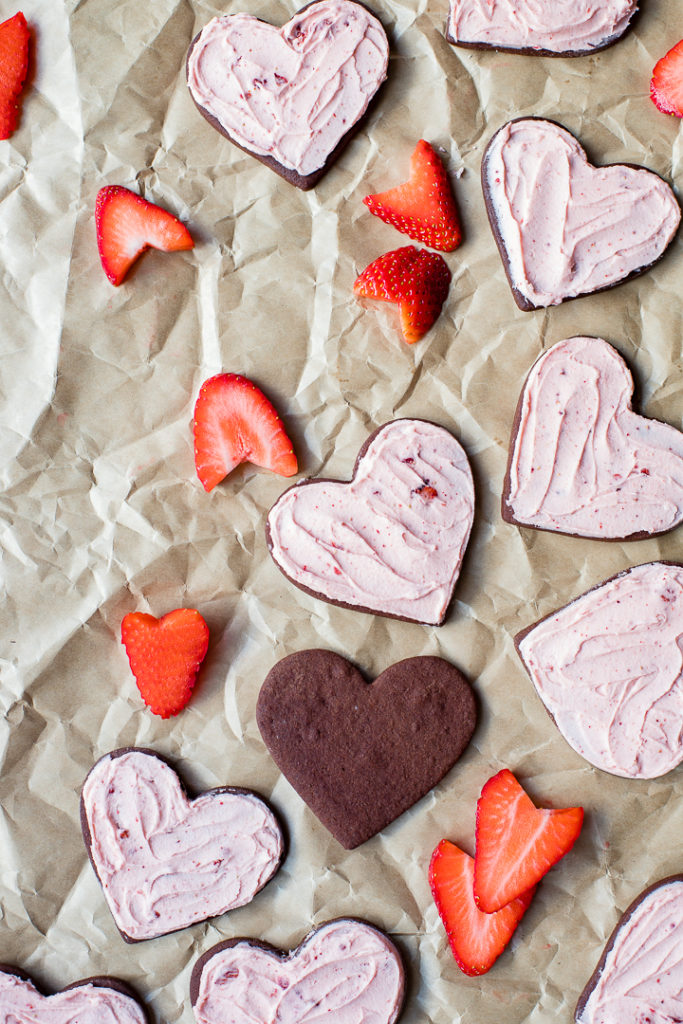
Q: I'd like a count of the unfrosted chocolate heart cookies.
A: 1